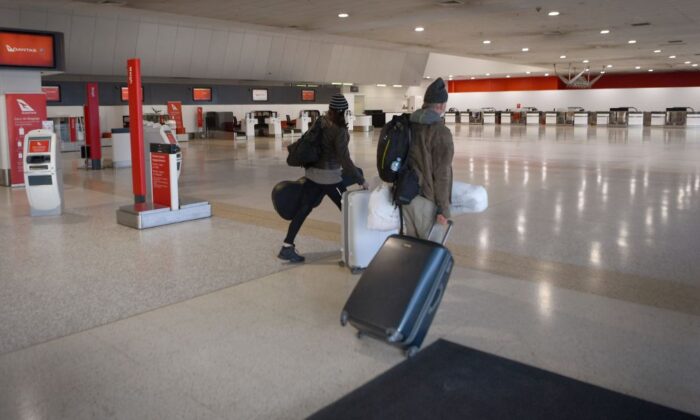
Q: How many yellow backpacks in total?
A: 0